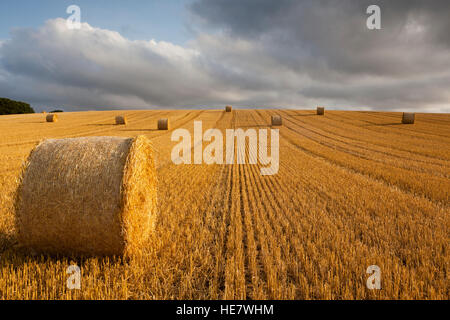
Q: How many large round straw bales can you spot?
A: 8